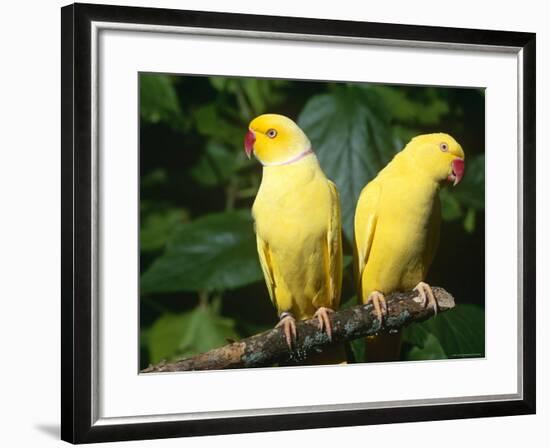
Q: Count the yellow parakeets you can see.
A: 2